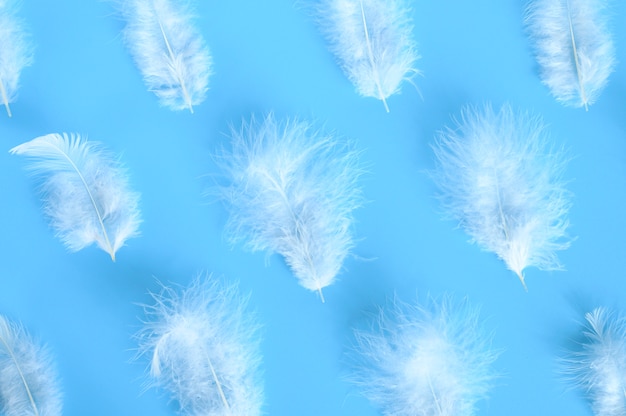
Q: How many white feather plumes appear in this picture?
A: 11